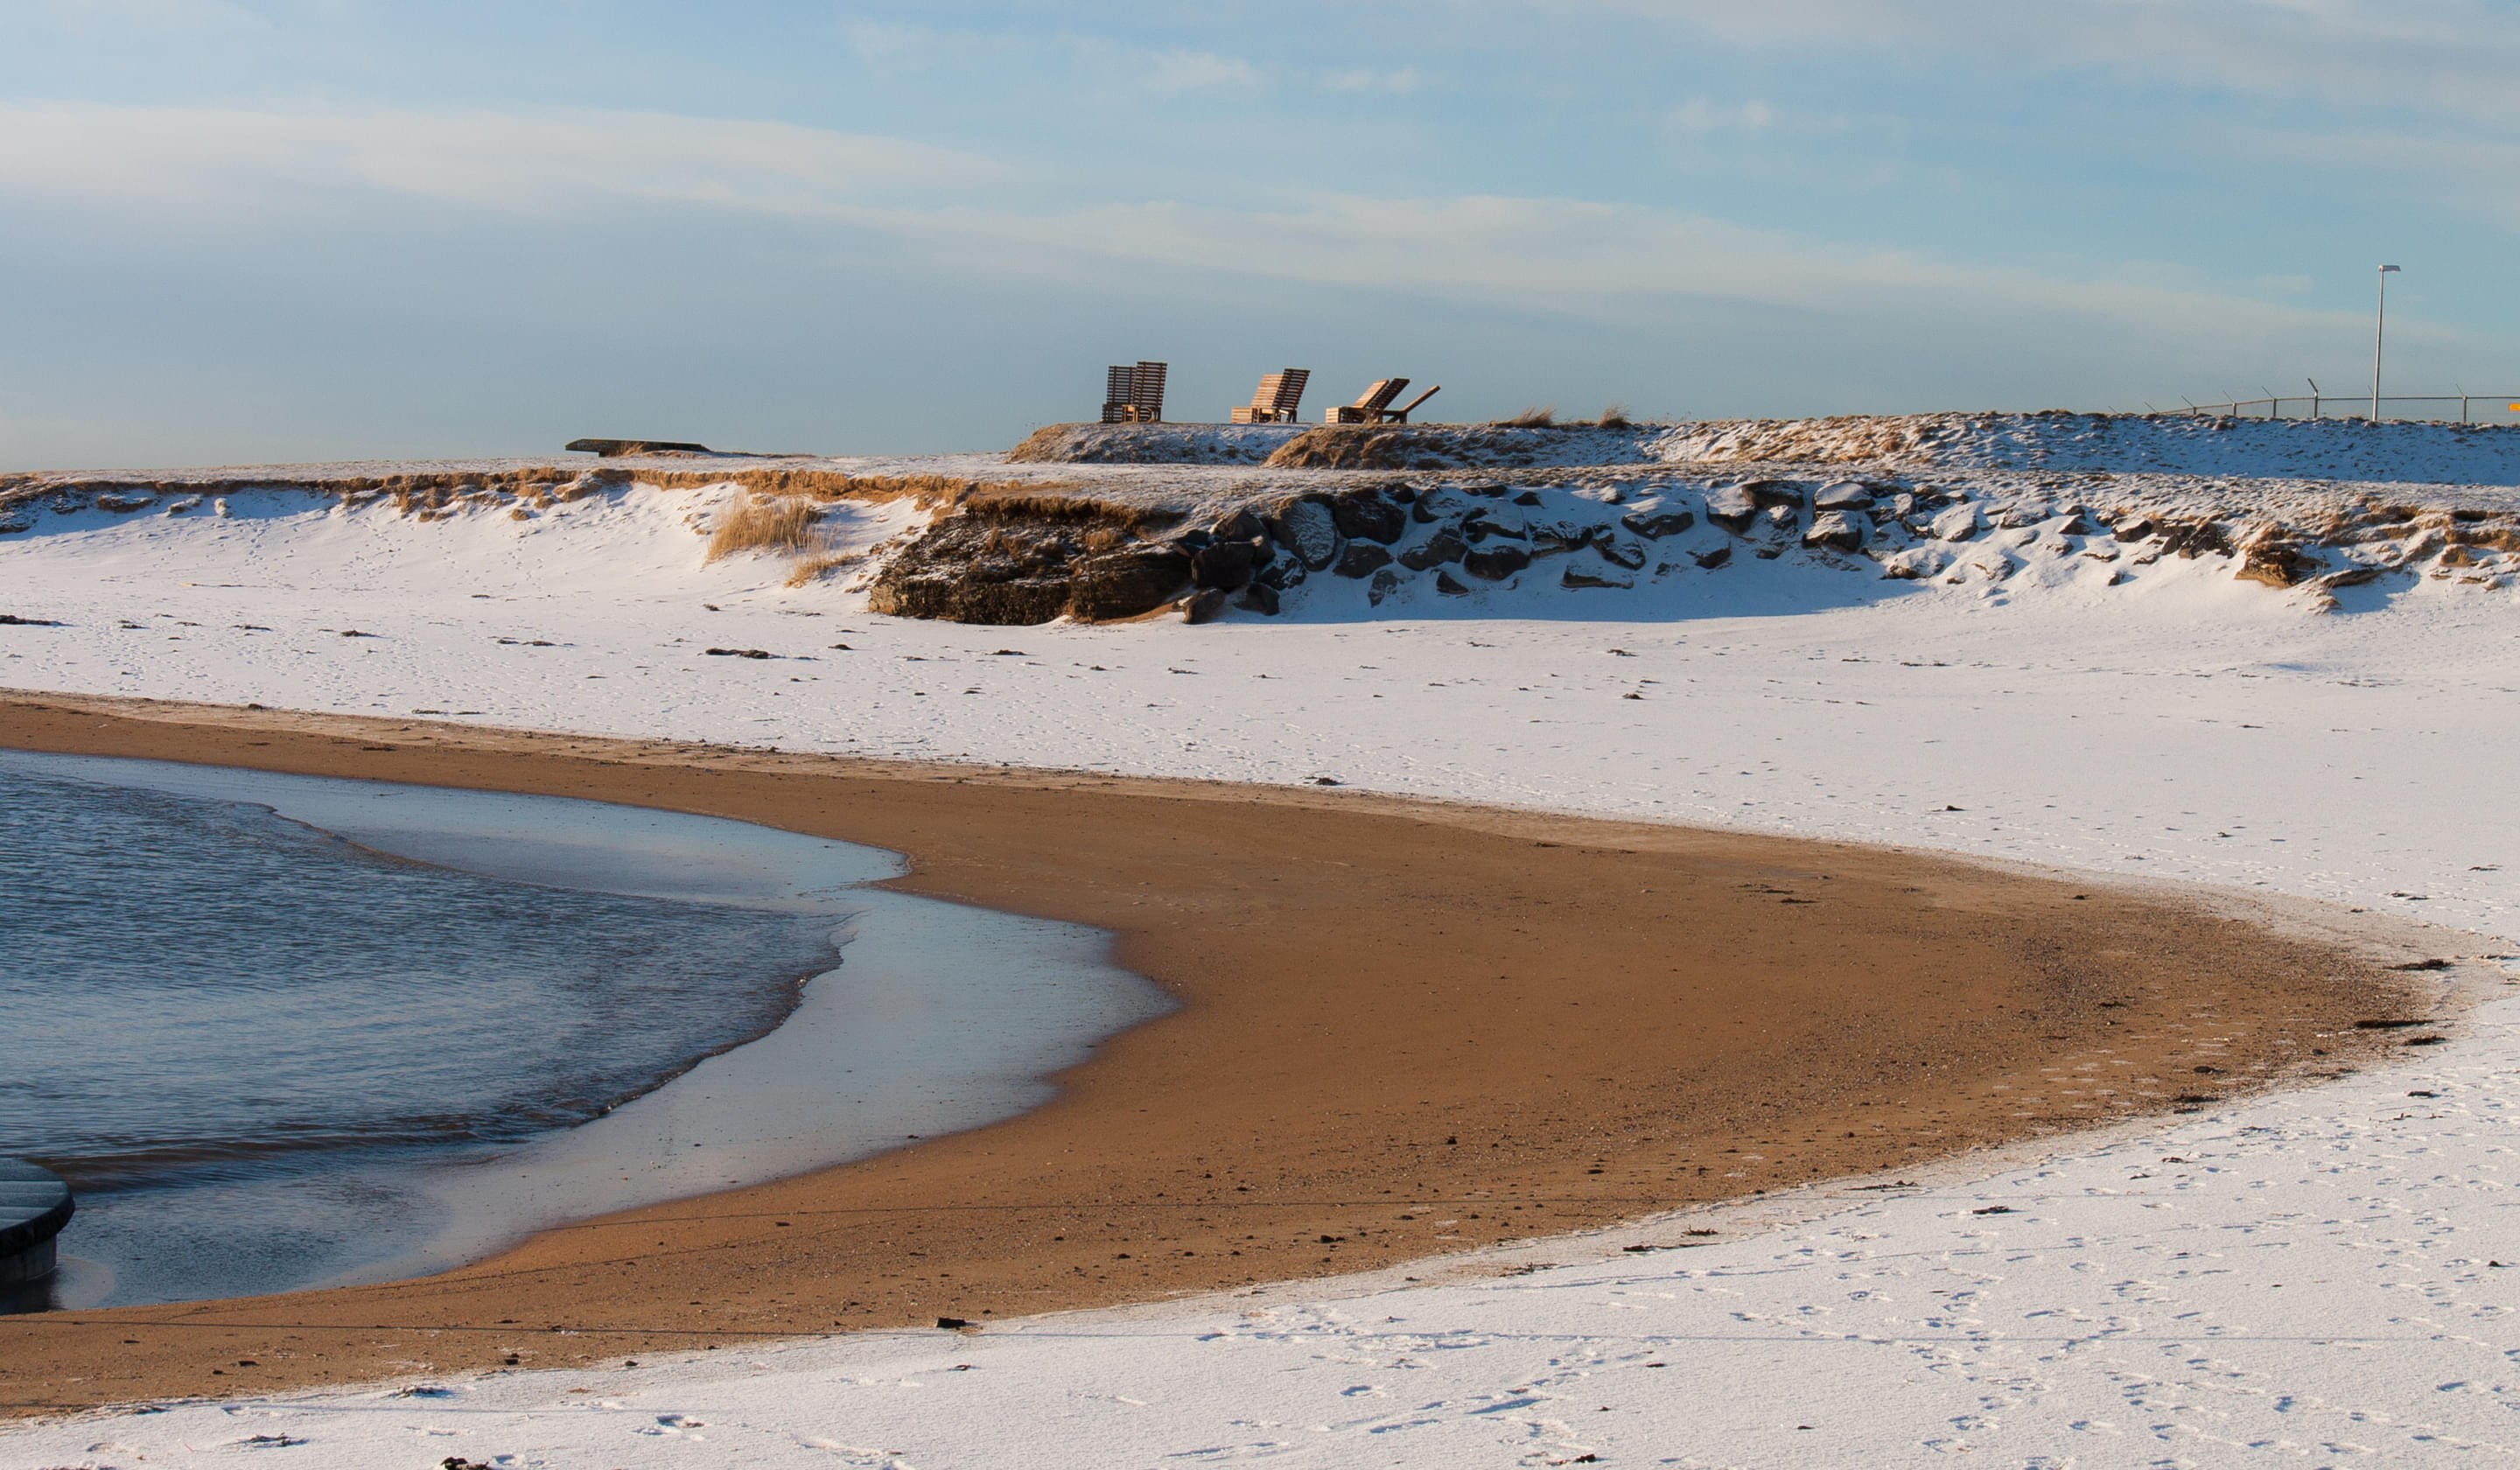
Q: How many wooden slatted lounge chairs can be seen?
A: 7